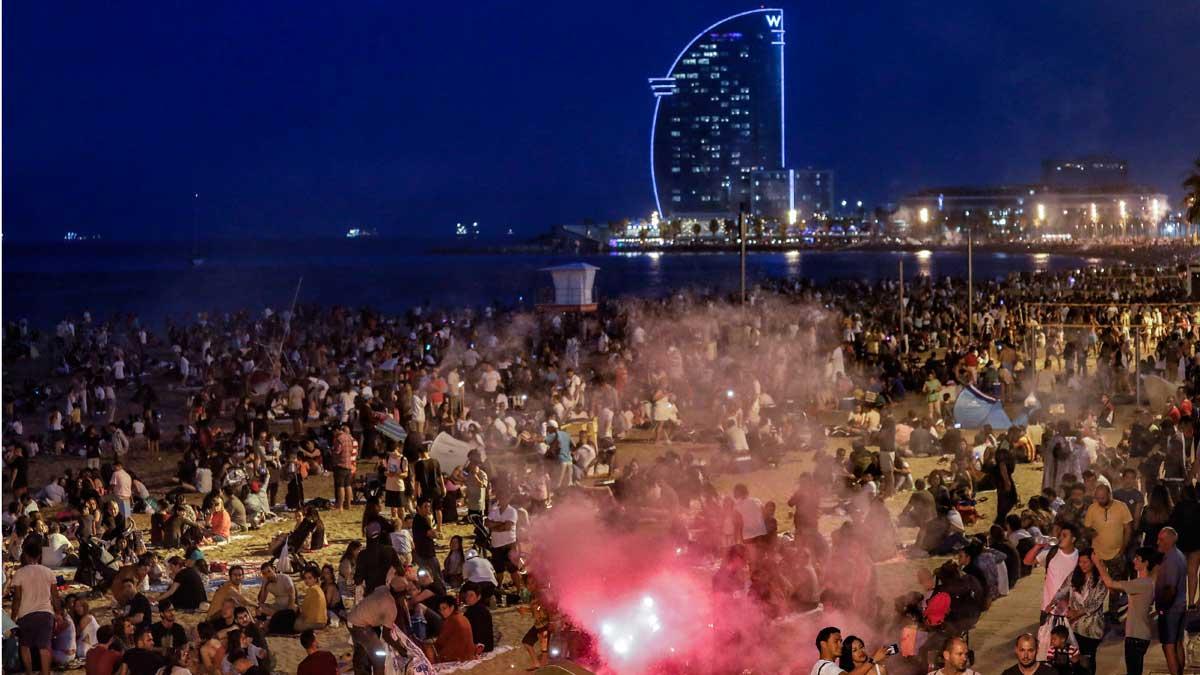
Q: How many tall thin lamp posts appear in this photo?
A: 3